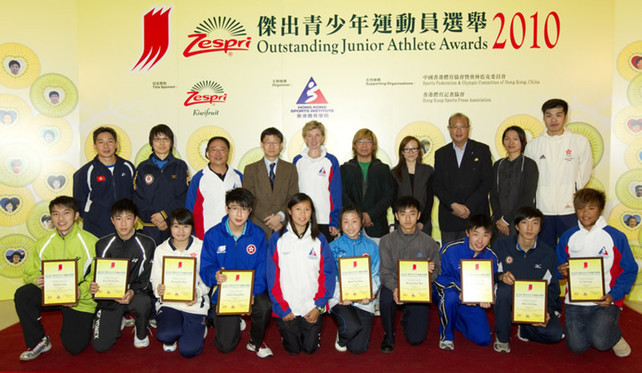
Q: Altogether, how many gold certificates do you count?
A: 9